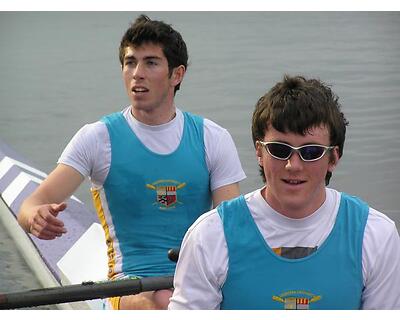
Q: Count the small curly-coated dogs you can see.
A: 0